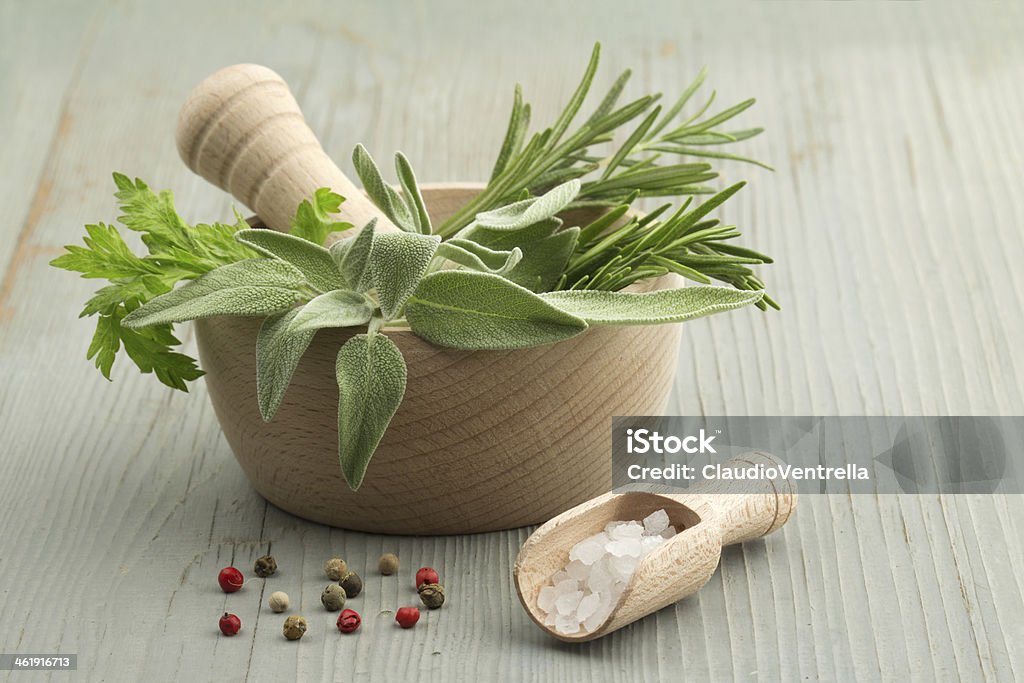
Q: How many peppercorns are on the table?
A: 13